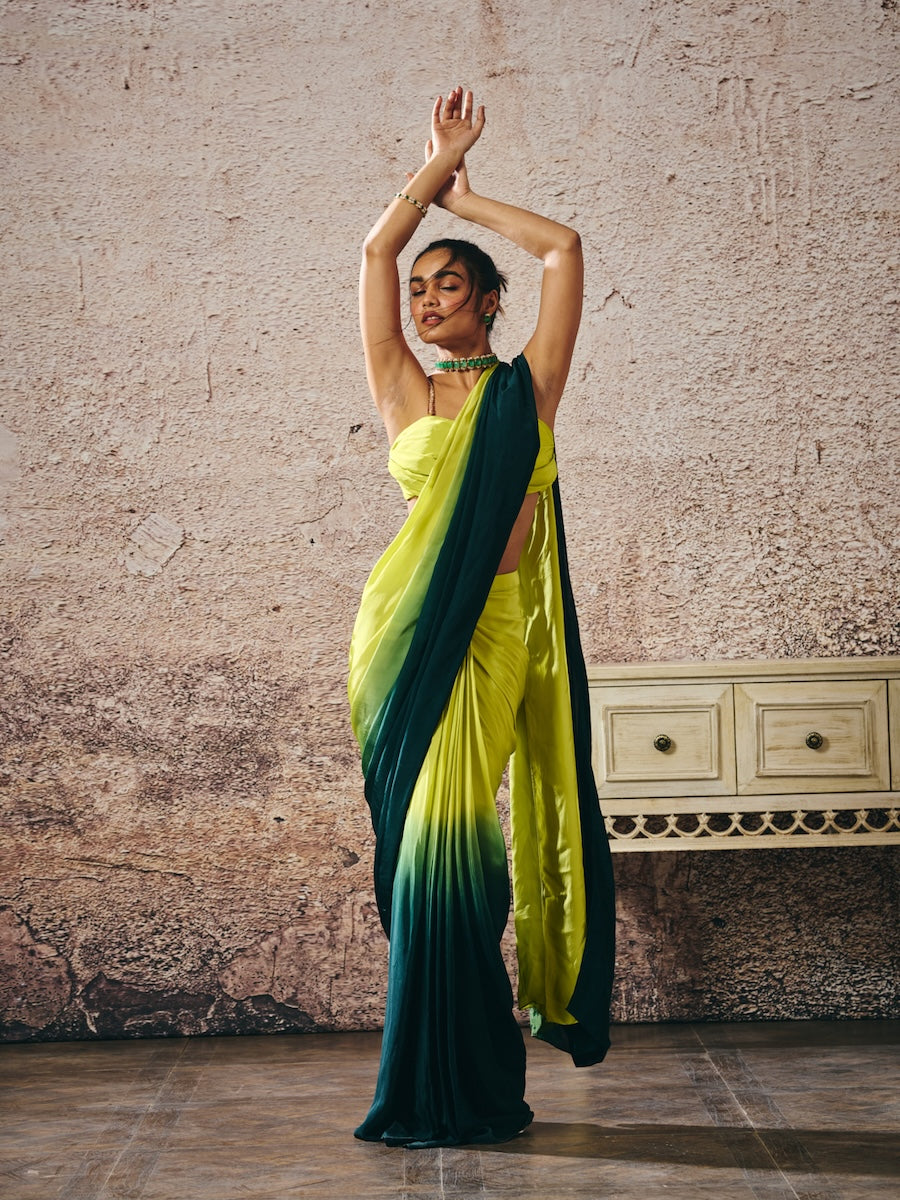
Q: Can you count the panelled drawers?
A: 2